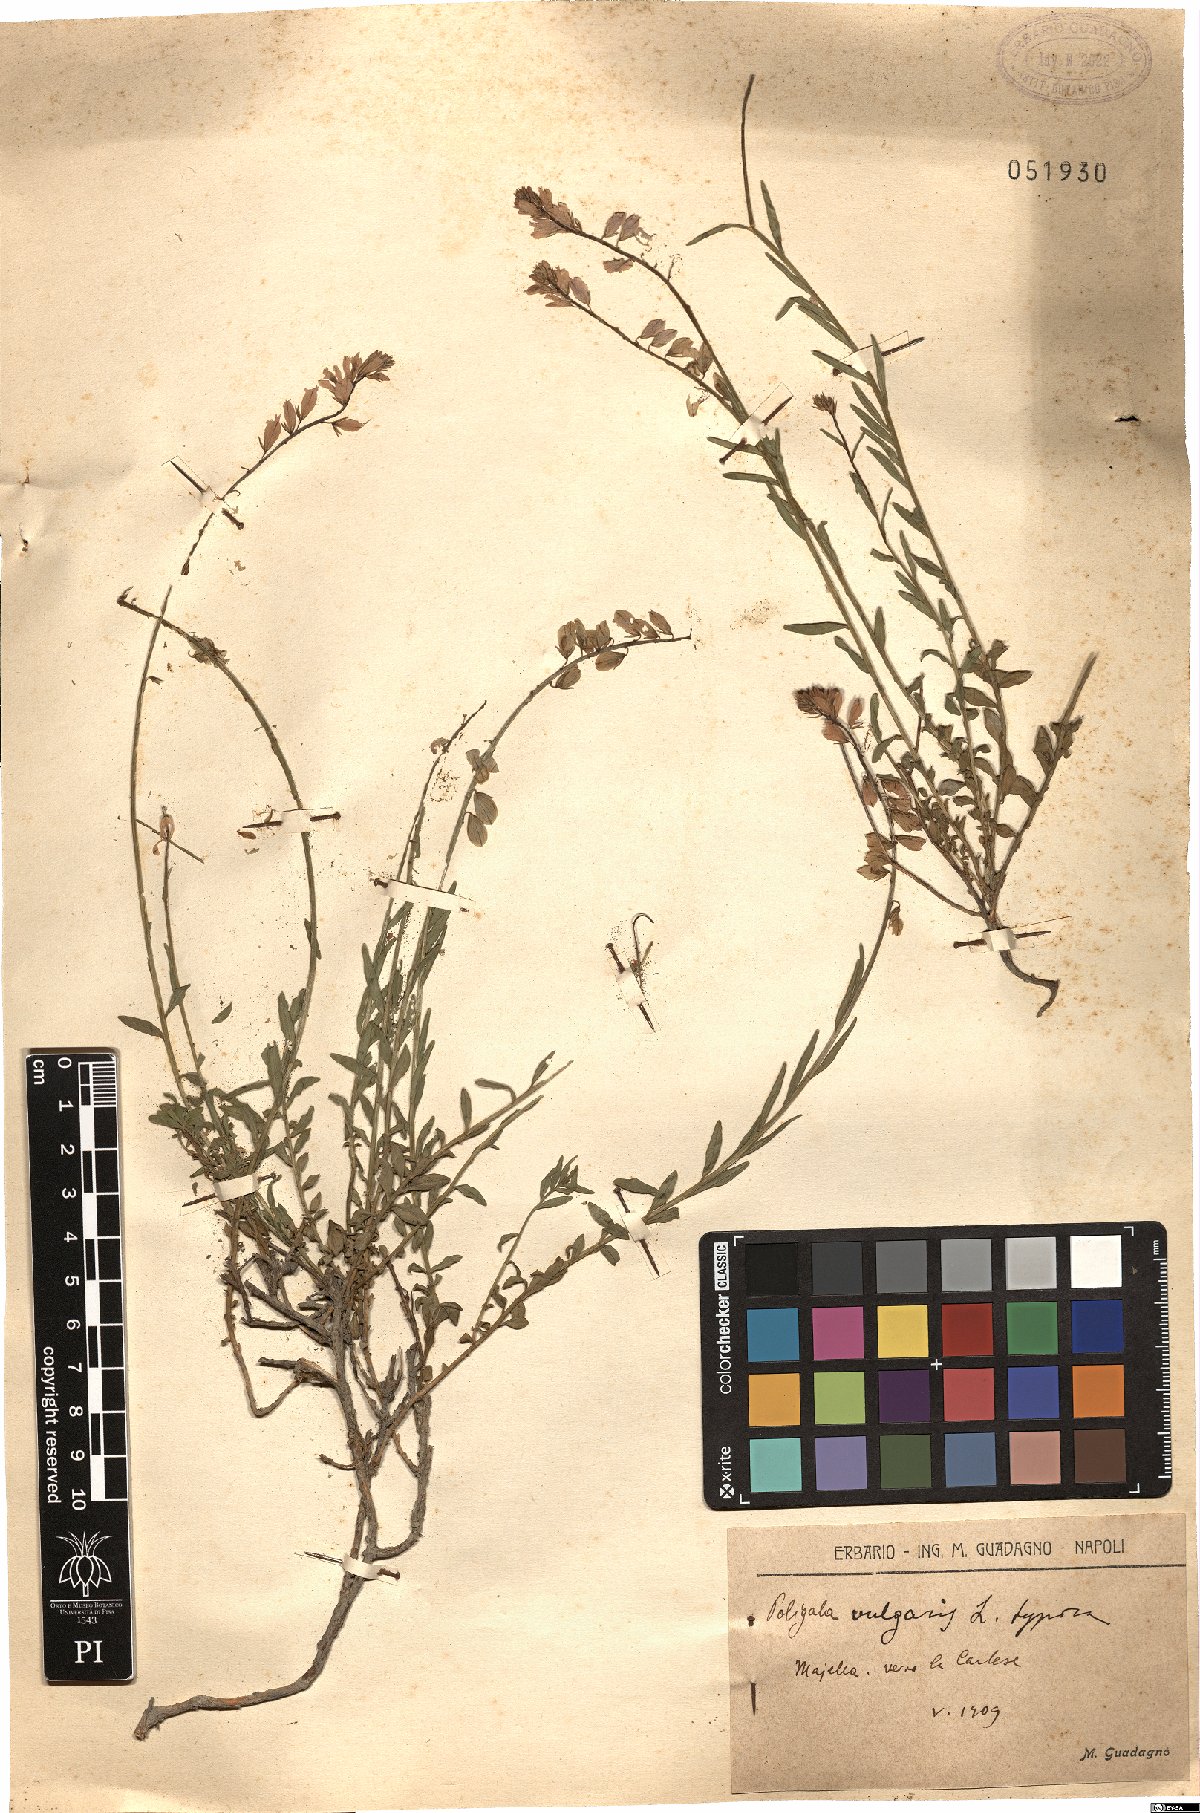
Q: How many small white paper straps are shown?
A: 10